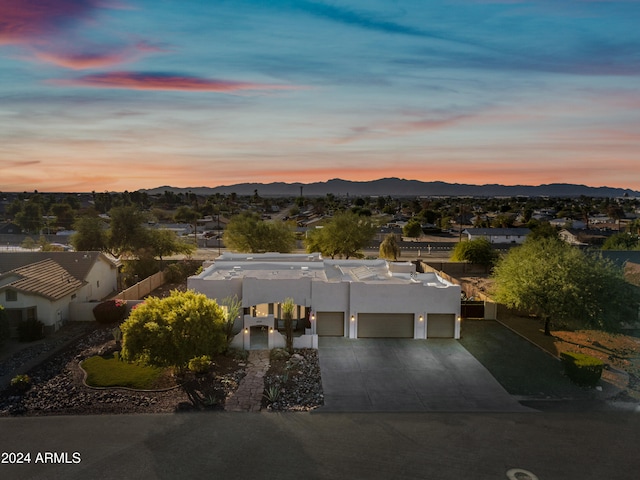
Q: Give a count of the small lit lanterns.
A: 6